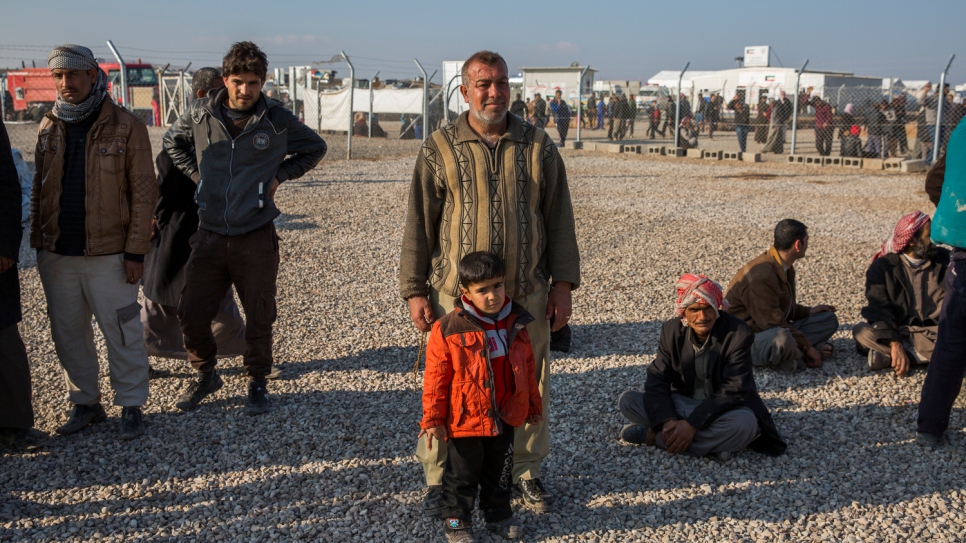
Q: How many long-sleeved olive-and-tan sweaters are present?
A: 1